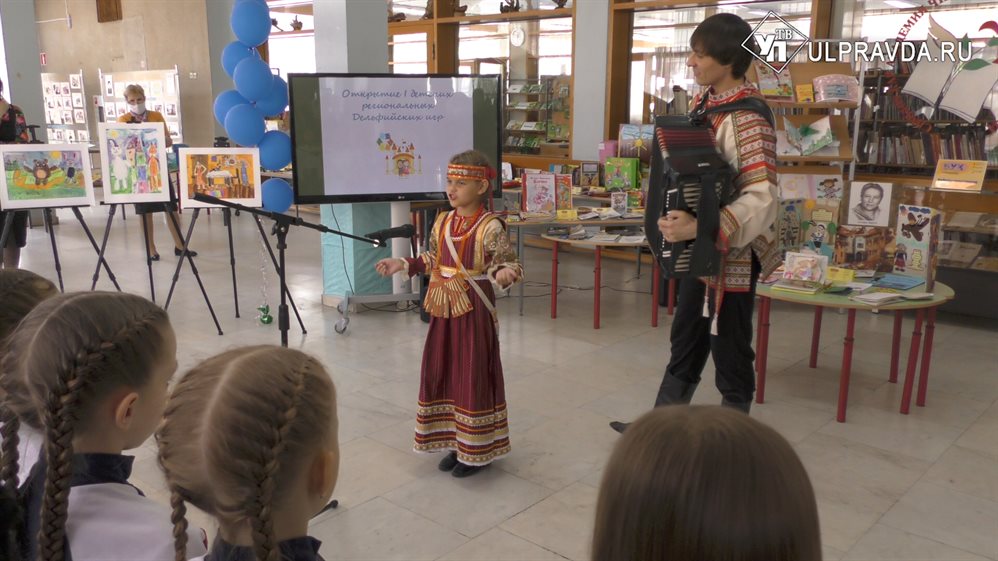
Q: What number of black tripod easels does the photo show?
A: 3